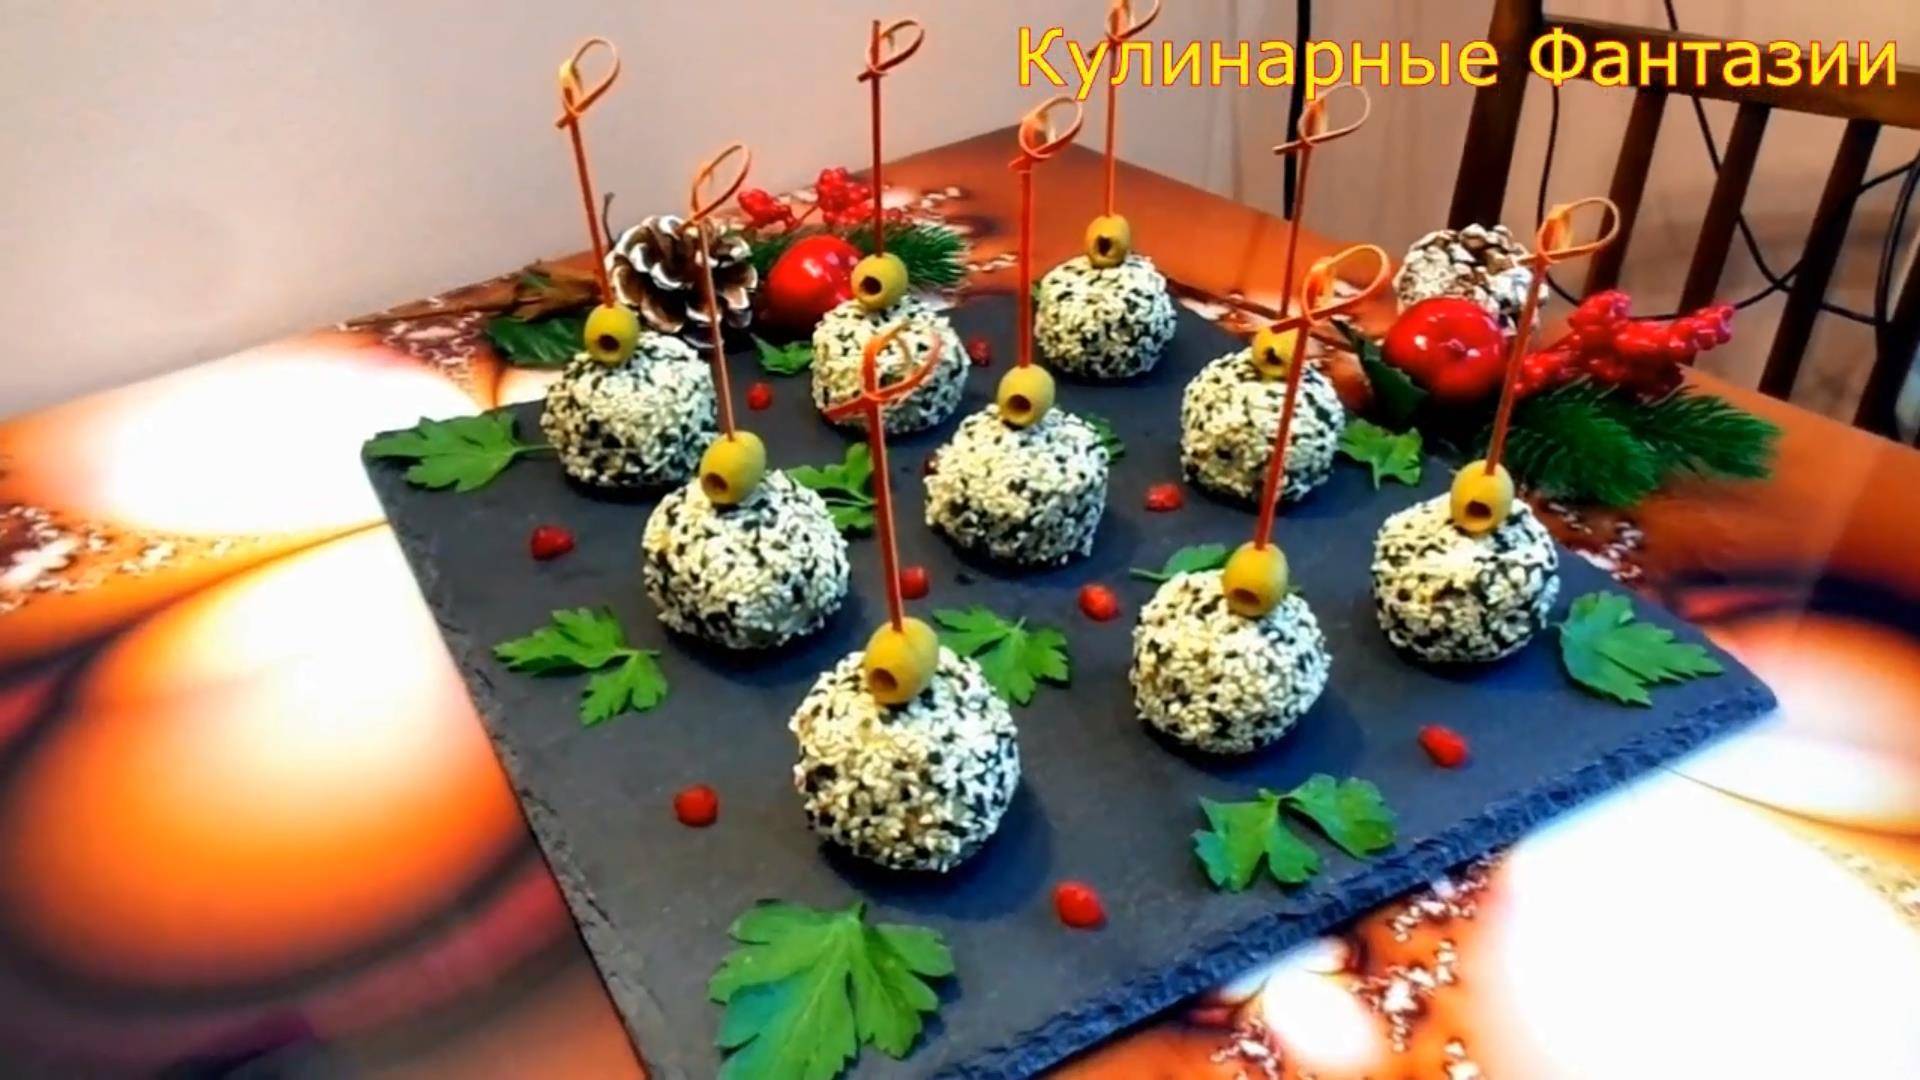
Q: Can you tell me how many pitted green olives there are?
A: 9